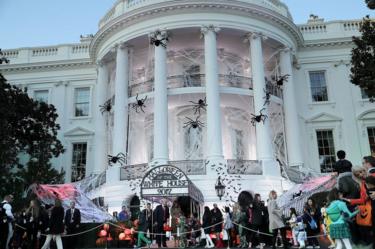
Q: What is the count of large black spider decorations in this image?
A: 9